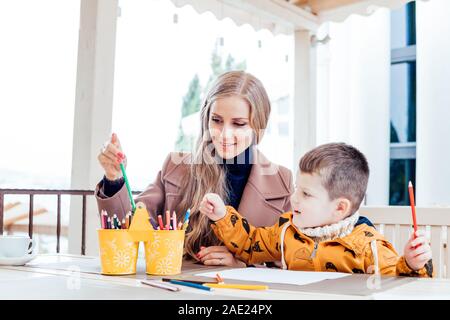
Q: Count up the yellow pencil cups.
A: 2